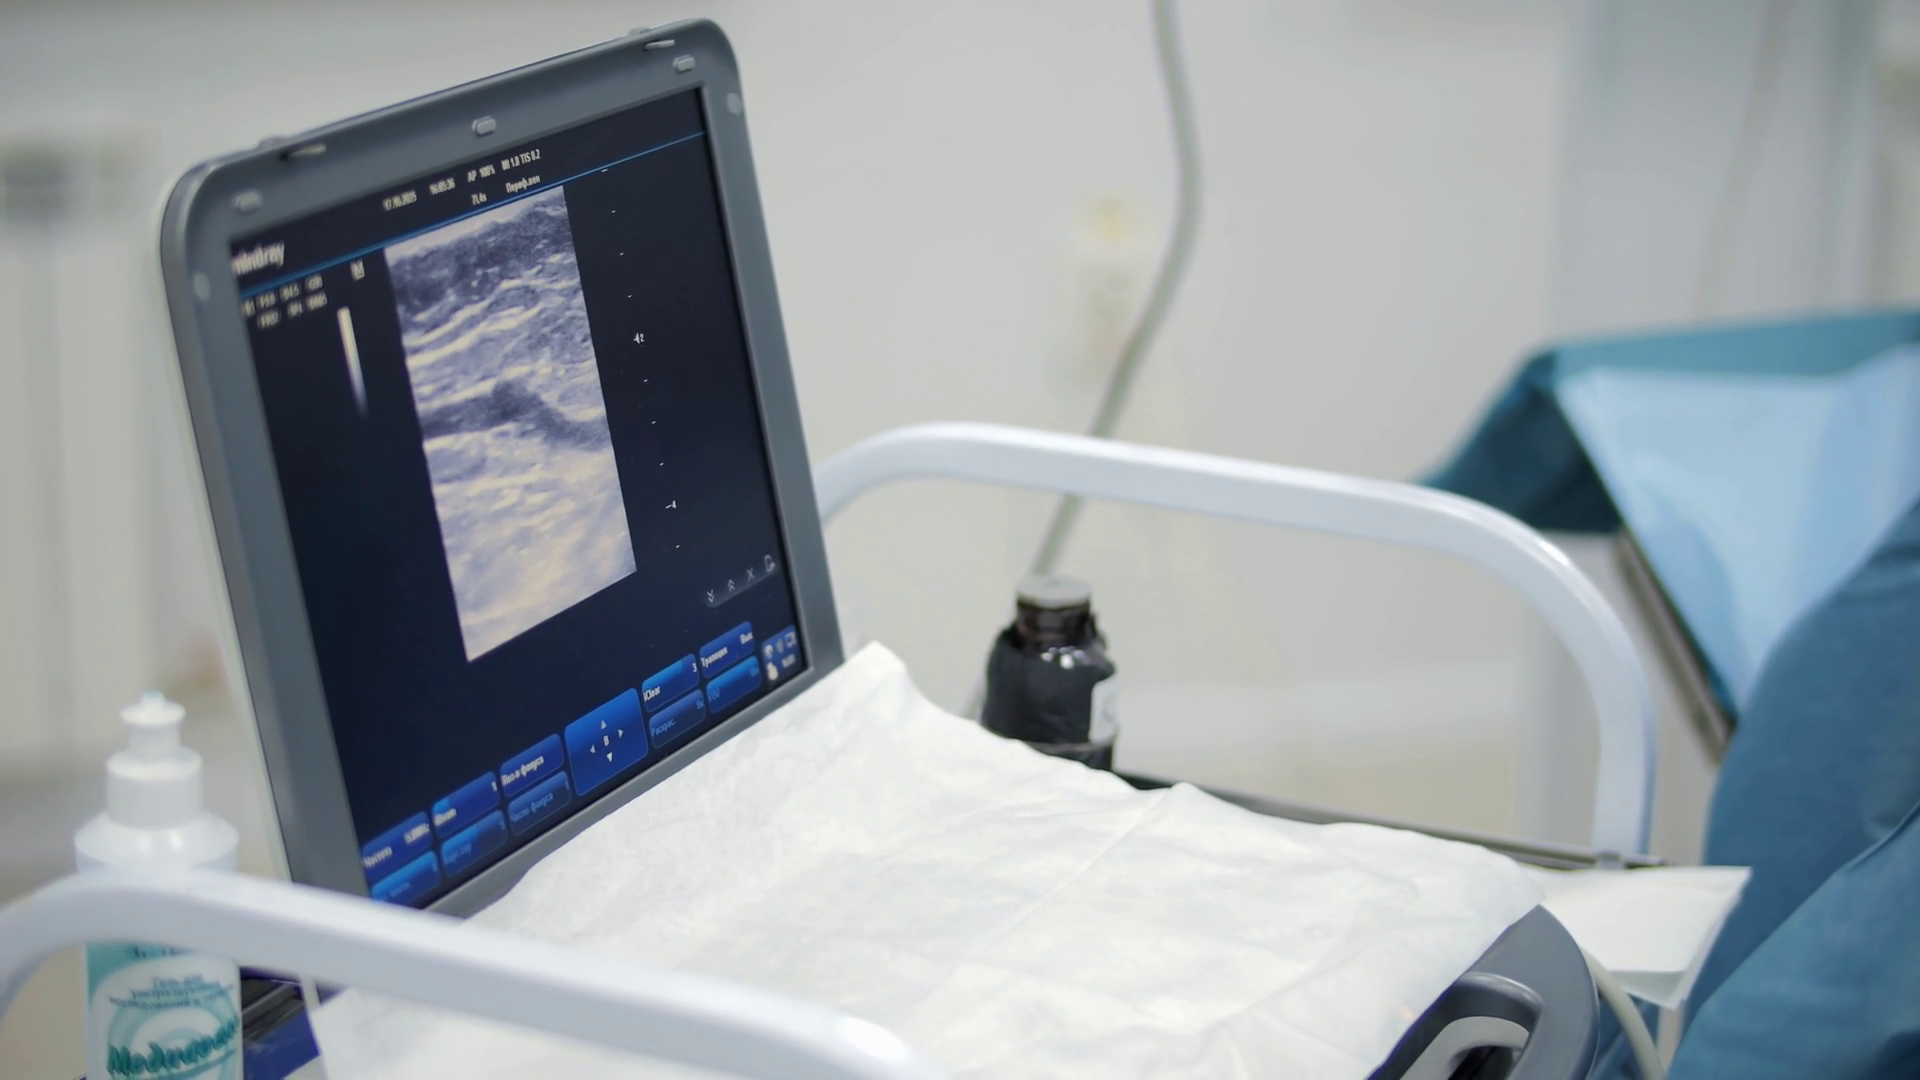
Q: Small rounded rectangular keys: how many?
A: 10